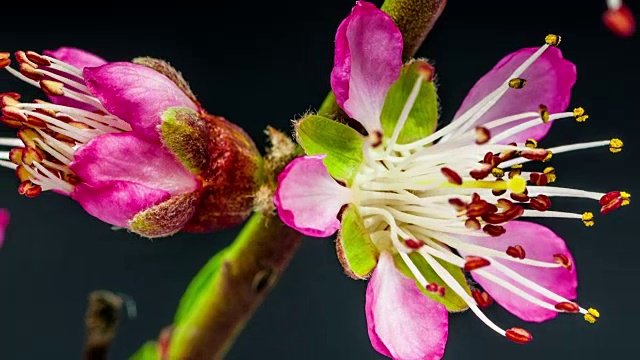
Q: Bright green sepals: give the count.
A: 4